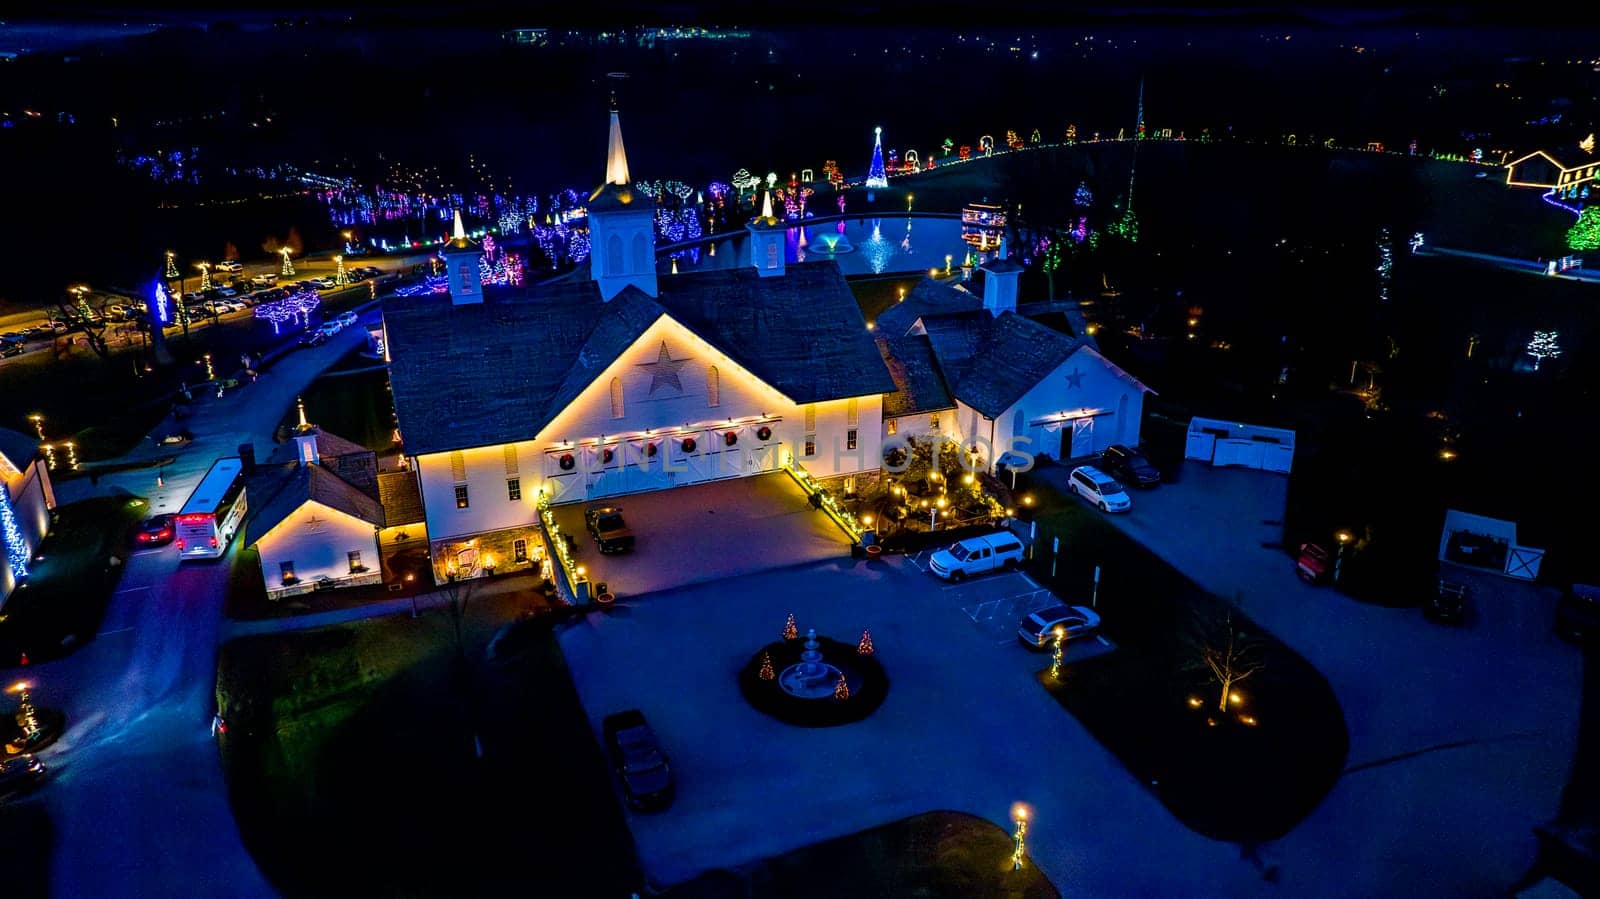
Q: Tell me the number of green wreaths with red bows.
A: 6